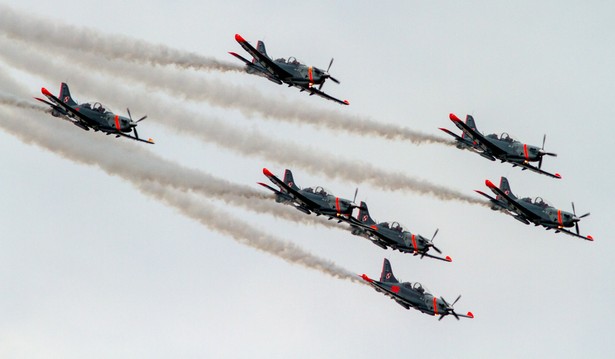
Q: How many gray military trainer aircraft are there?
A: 7